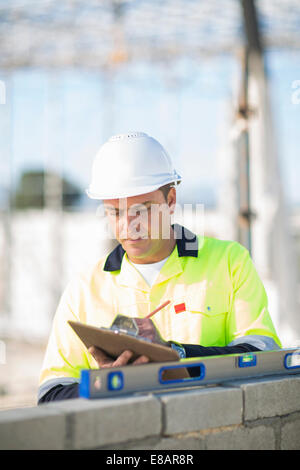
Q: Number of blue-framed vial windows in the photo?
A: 2